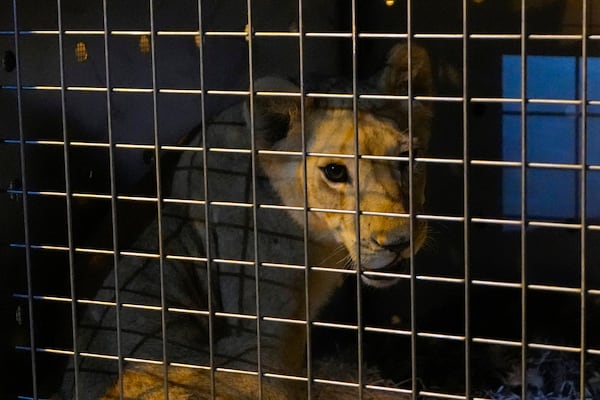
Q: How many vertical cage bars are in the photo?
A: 12